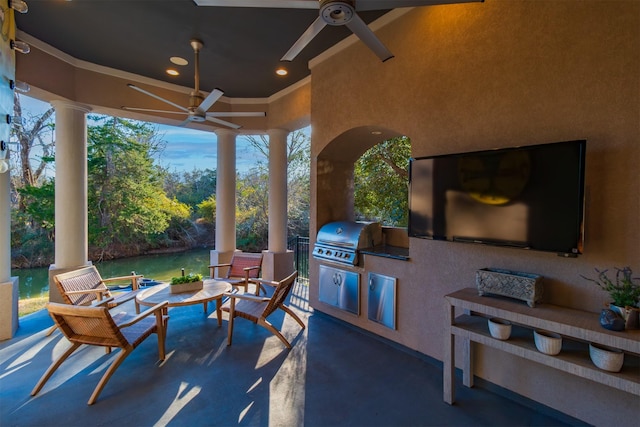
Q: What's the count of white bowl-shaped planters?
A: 3